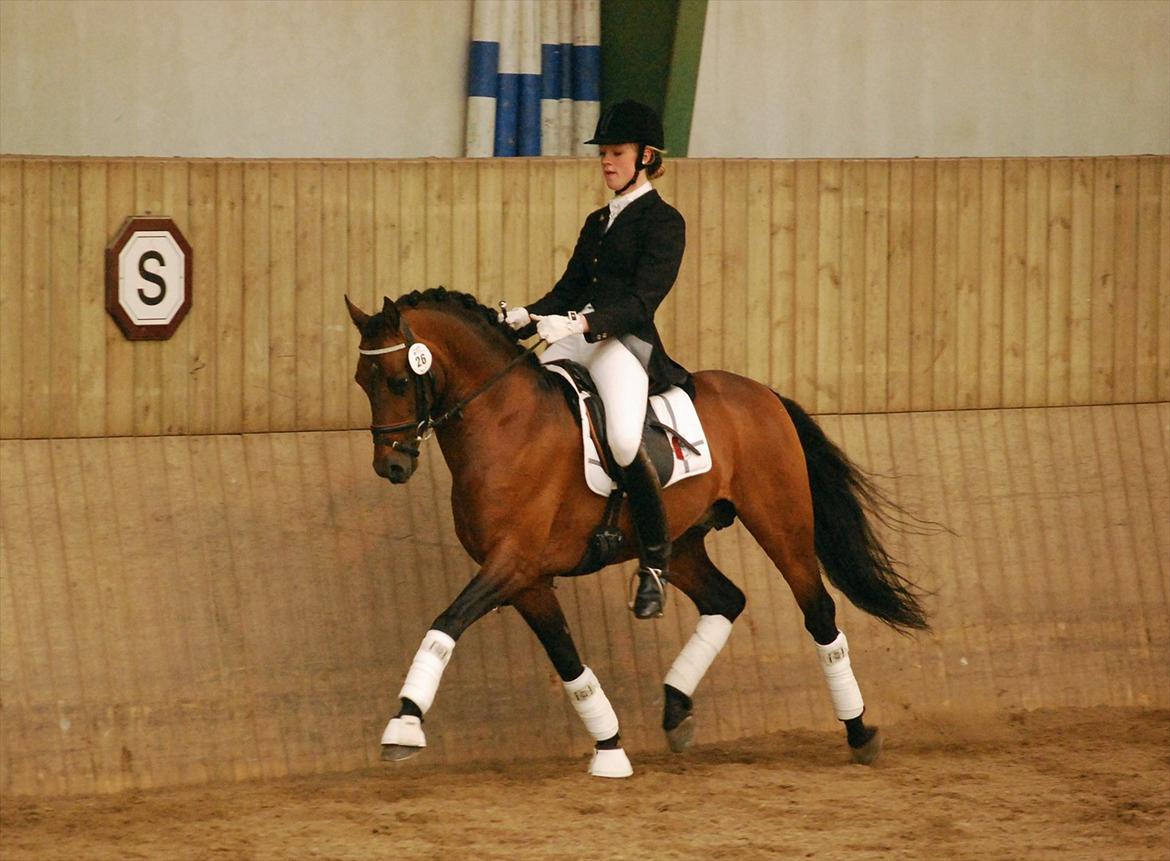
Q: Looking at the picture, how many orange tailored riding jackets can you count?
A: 0